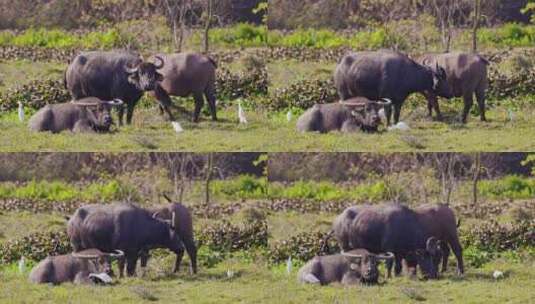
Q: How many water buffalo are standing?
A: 8